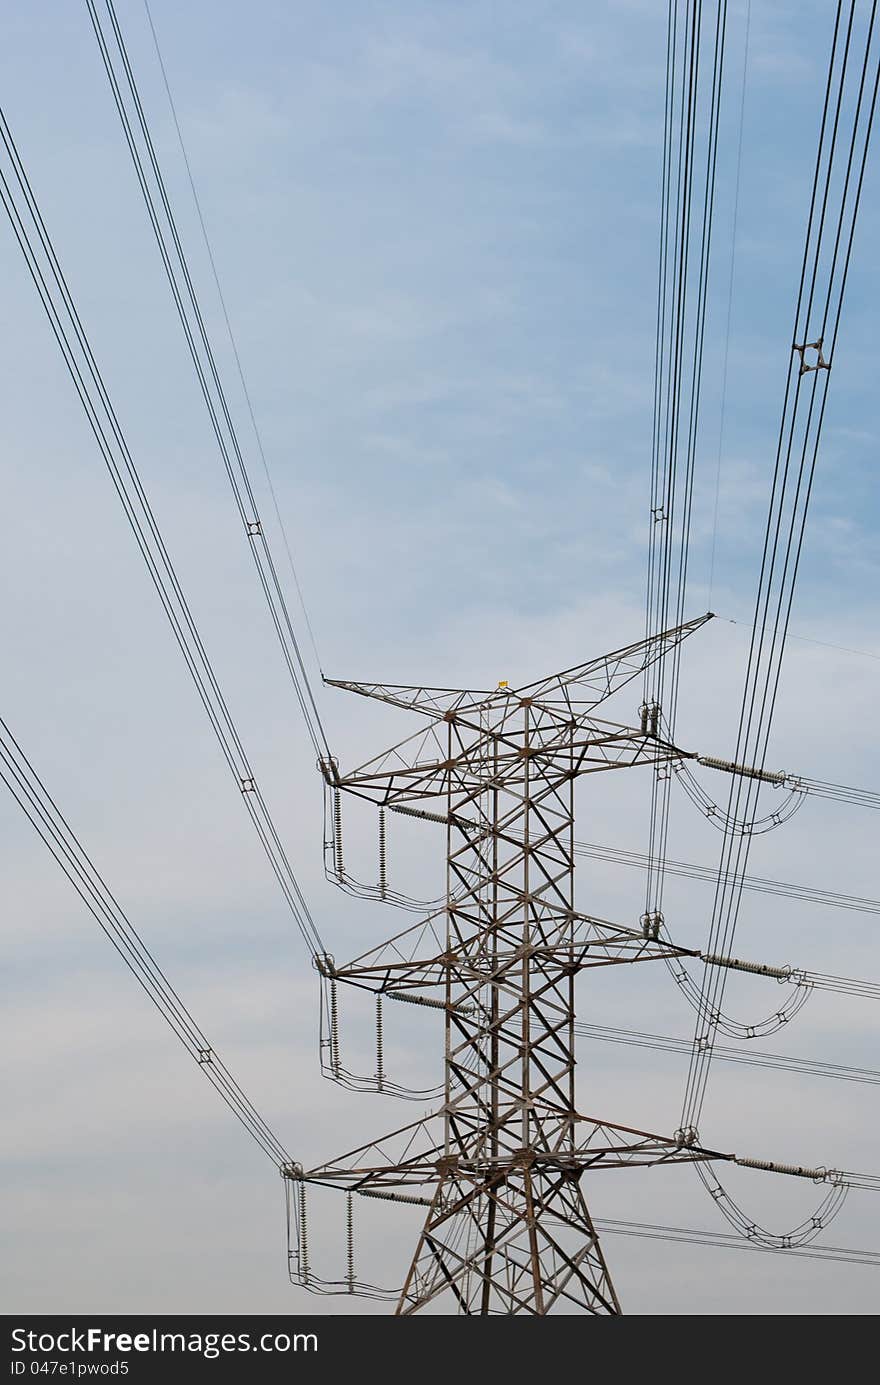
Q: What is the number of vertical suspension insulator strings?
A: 6